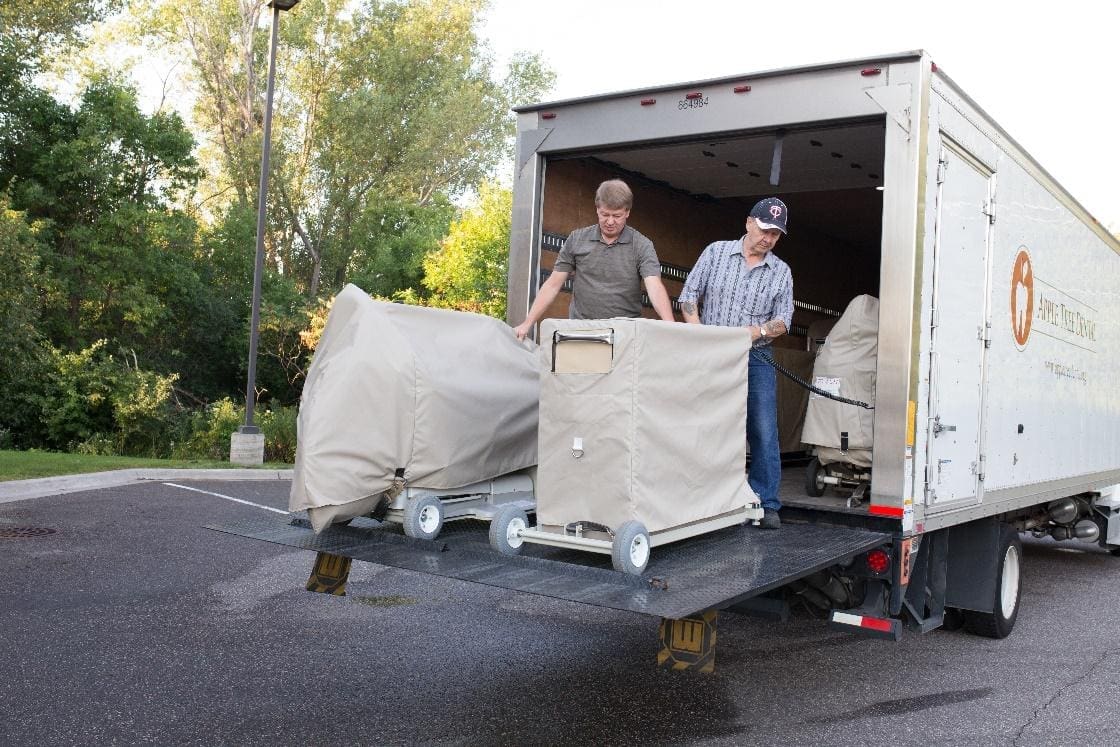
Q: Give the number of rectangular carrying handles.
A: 1